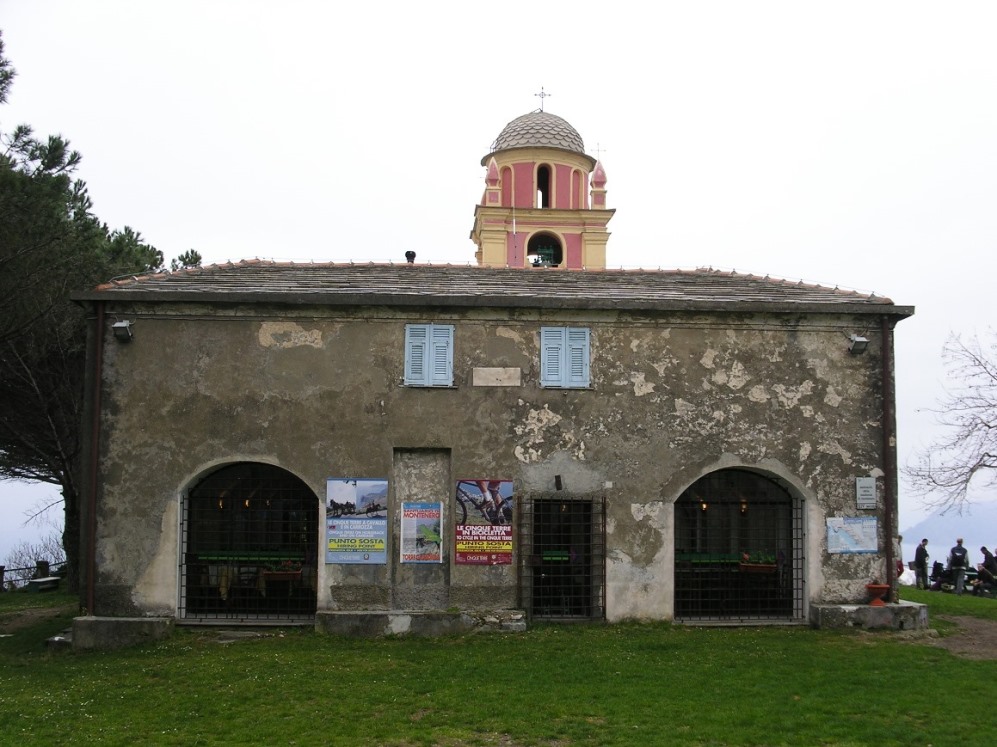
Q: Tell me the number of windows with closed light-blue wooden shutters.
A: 2